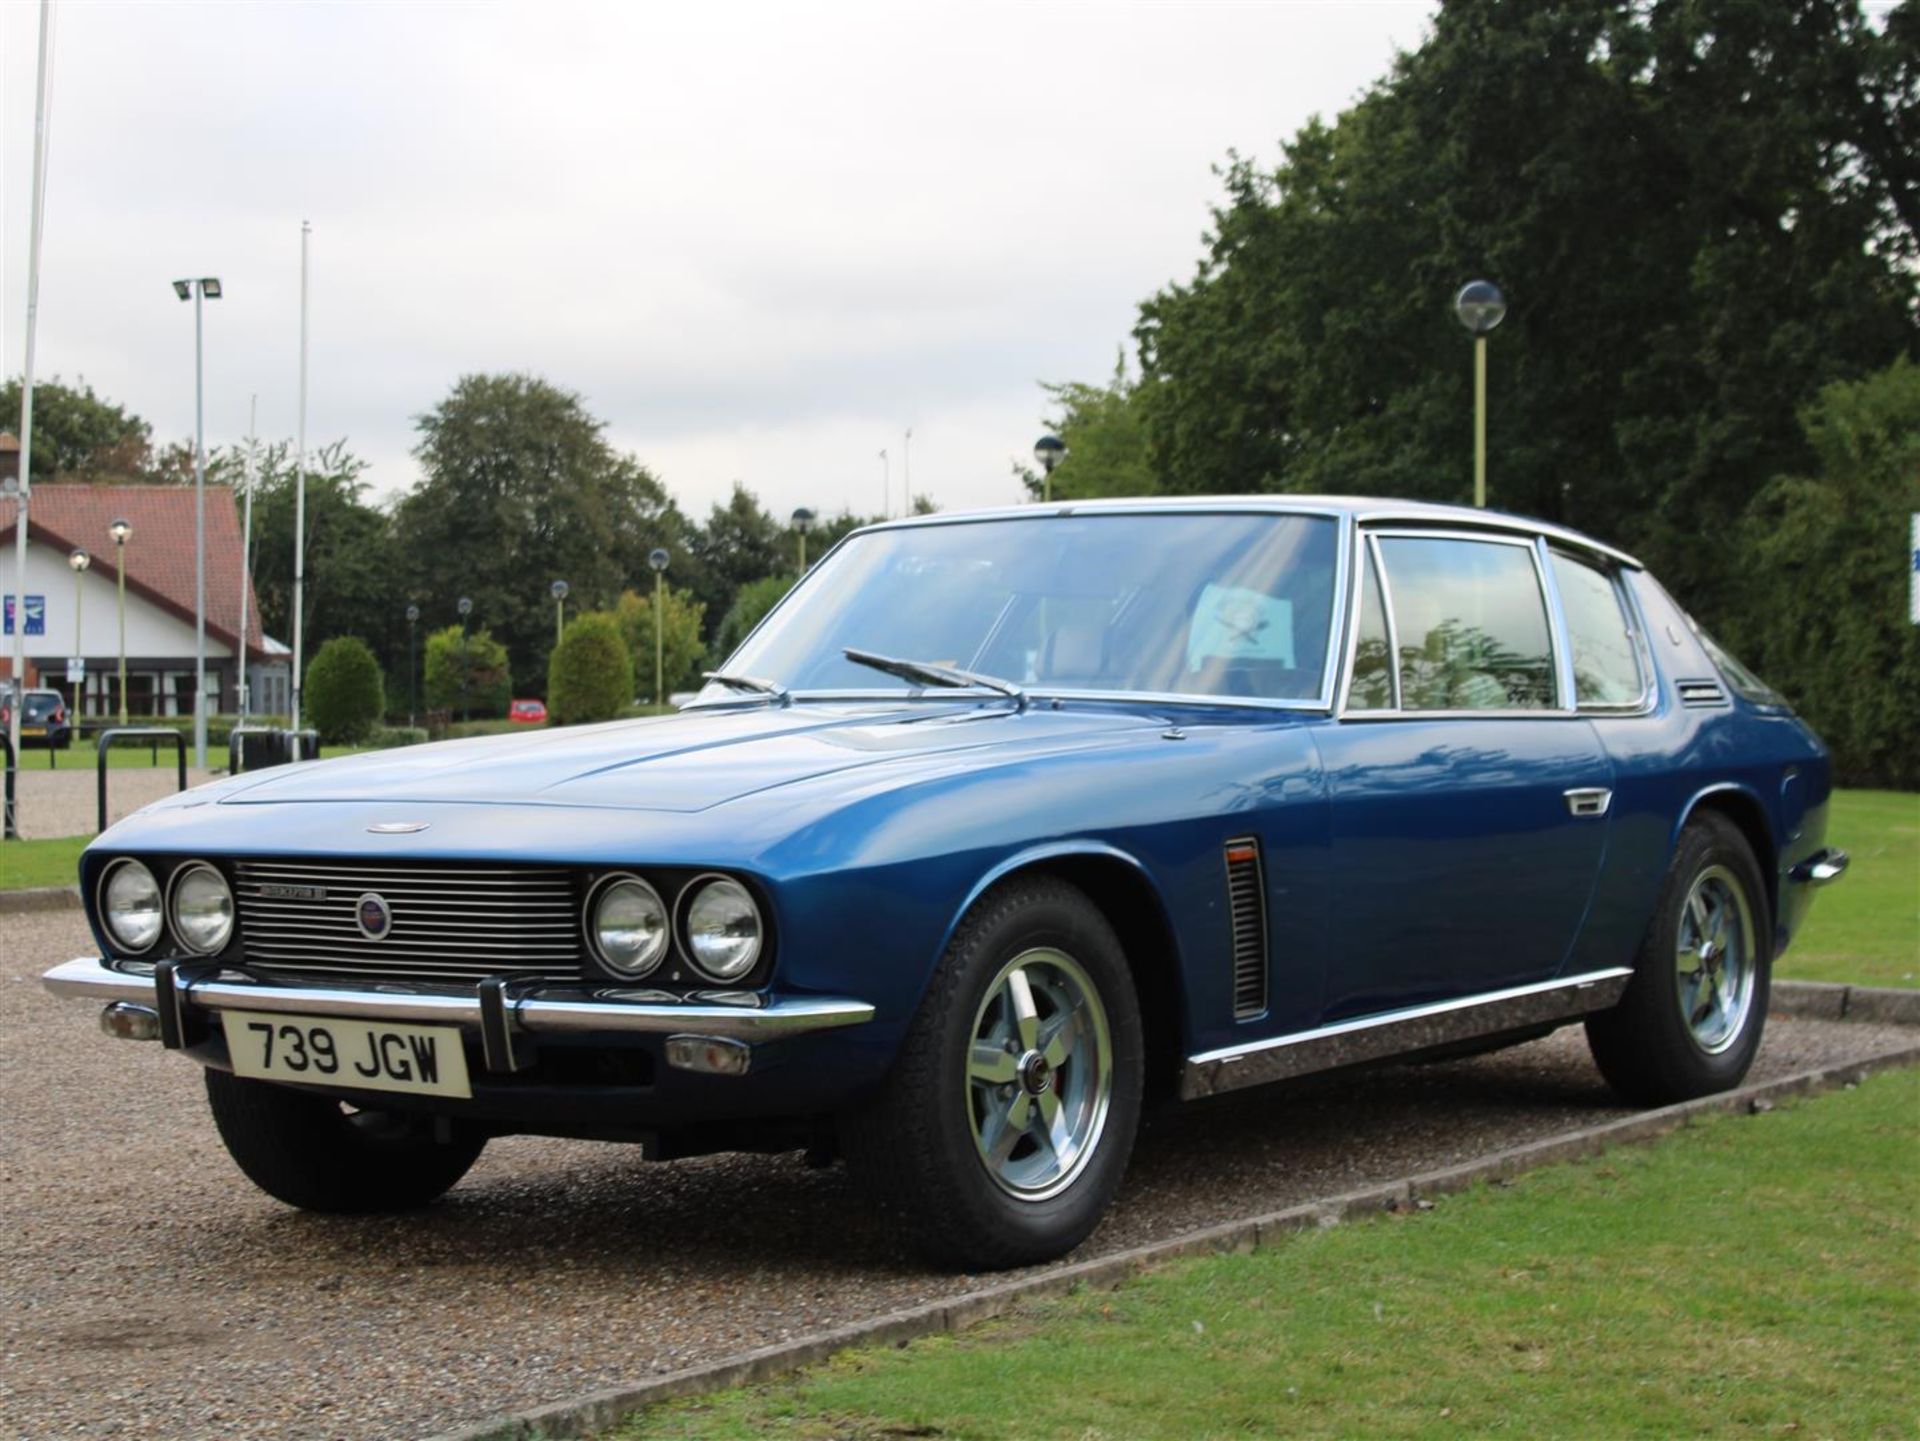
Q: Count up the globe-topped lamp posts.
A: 9